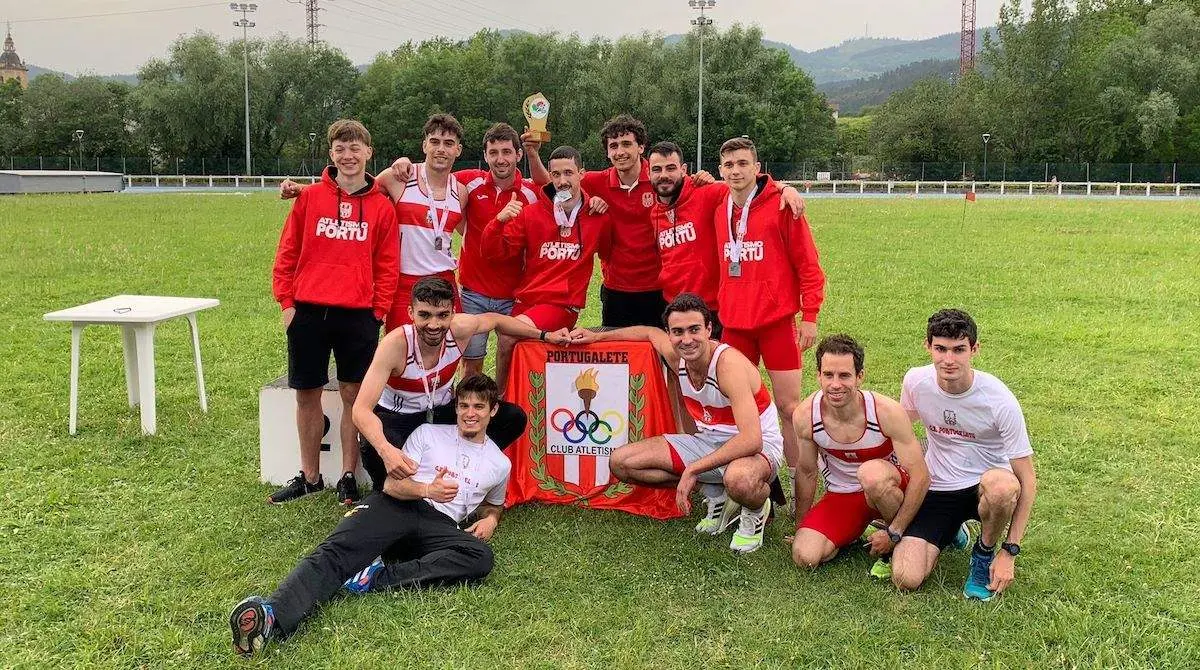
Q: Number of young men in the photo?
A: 12